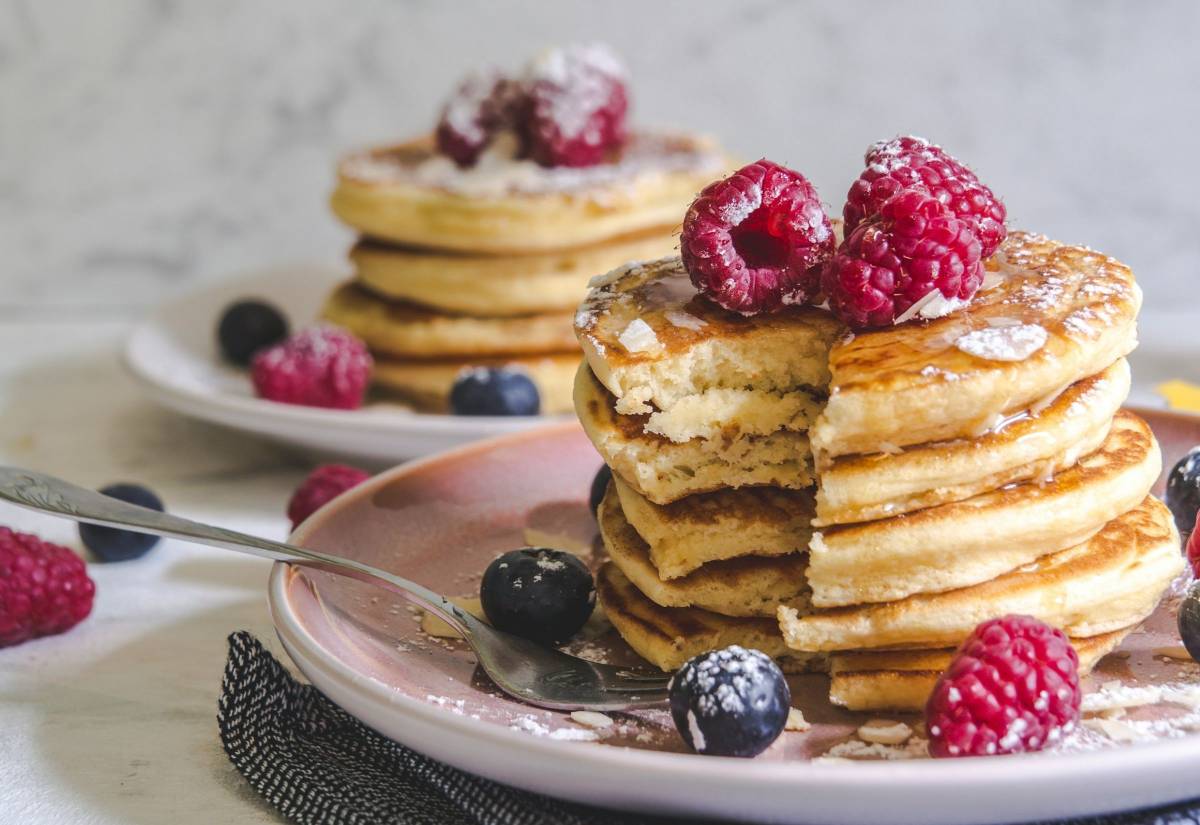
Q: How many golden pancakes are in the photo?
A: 9